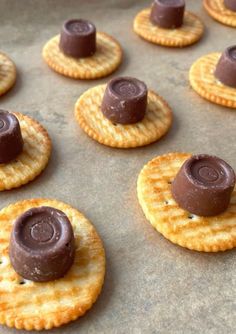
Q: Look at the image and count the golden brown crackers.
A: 9